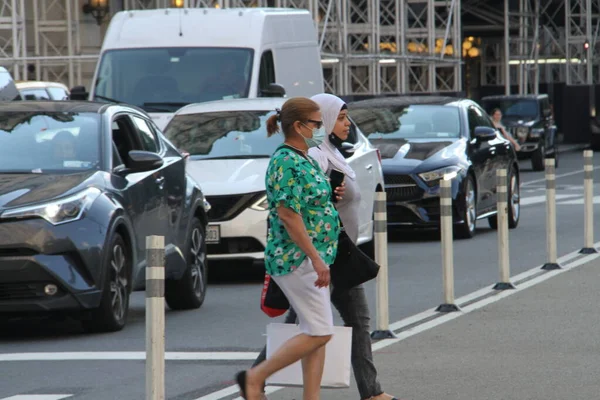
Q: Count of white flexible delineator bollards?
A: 6